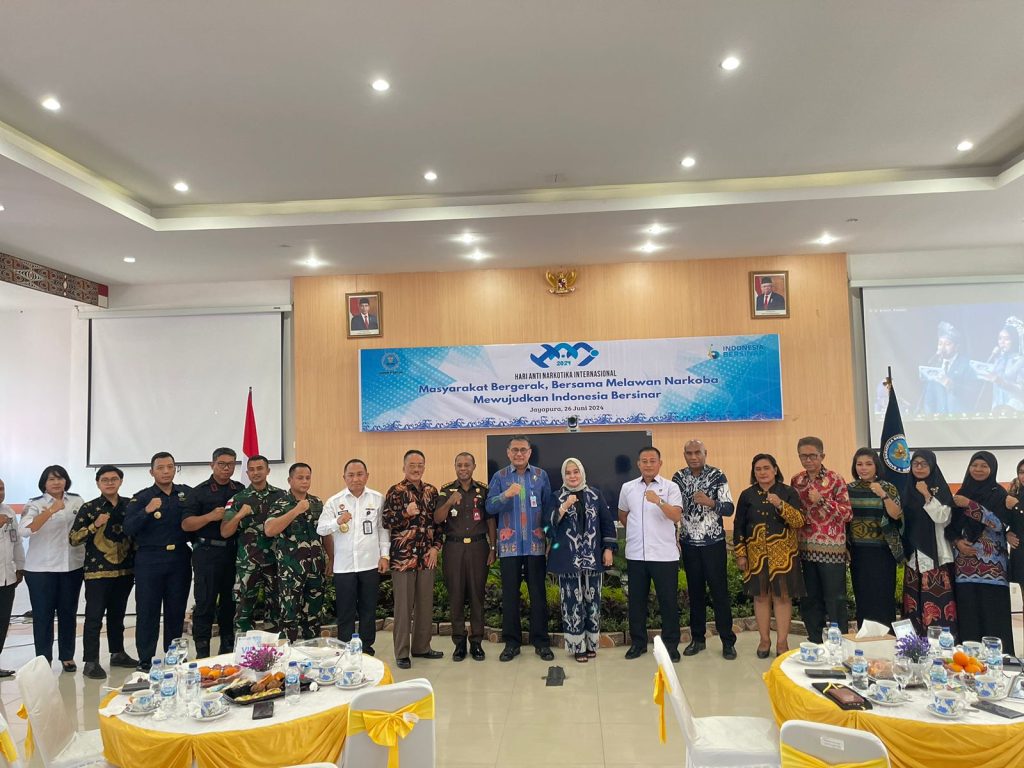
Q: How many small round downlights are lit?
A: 15